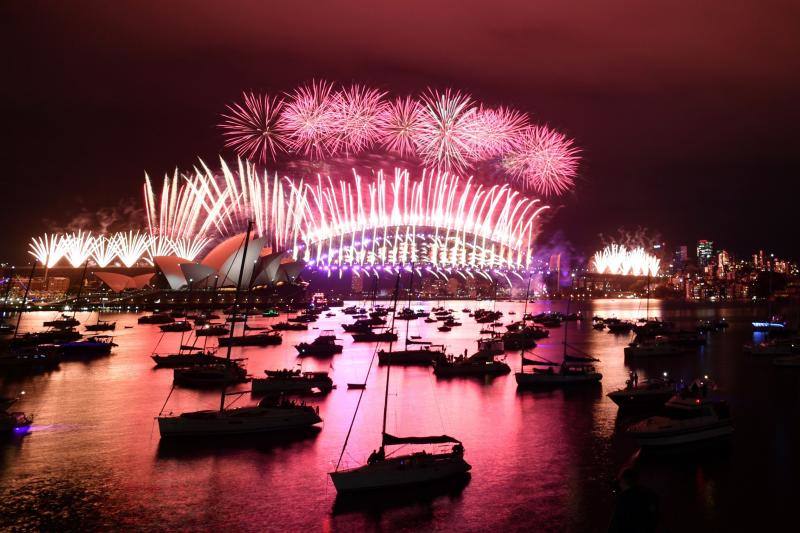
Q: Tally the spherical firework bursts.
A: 7